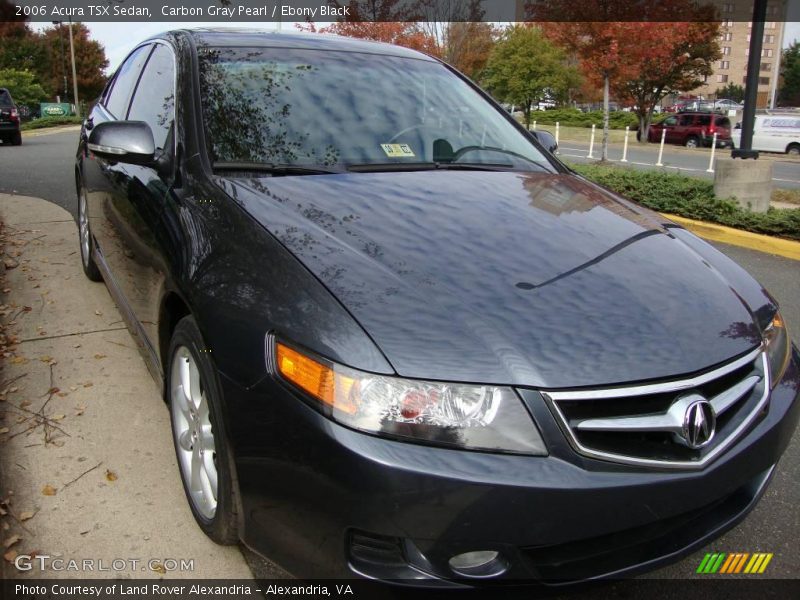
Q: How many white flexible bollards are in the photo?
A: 6